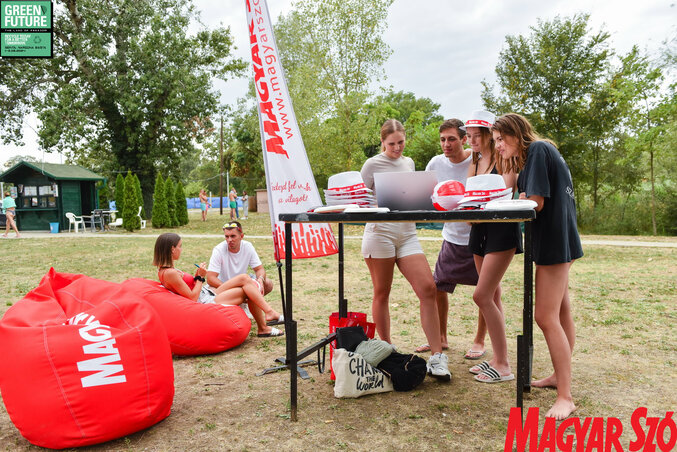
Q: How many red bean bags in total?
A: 2